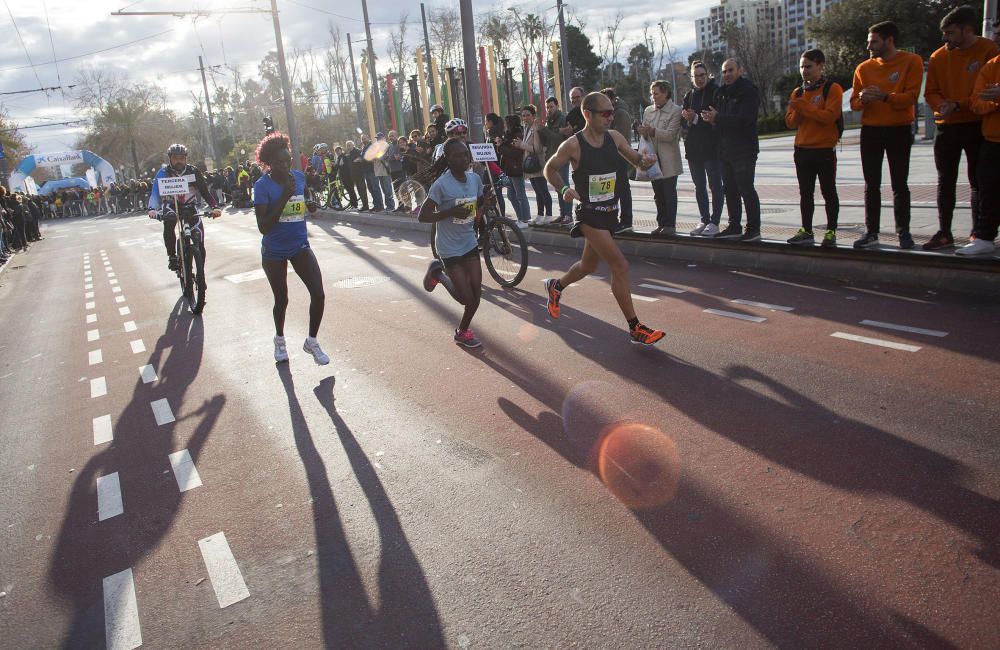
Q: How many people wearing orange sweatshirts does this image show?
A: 4